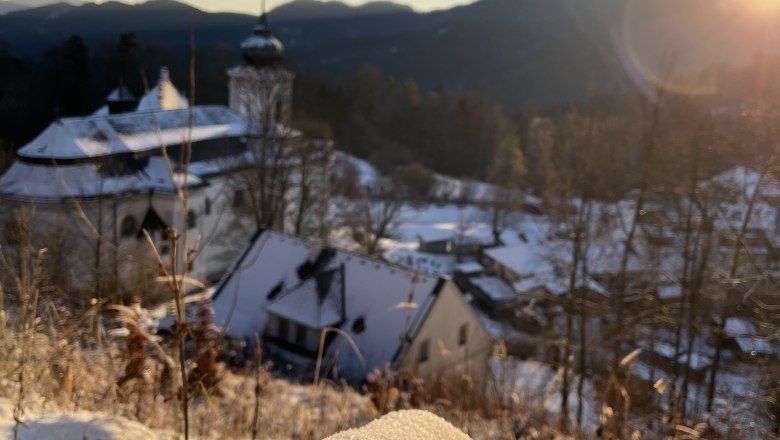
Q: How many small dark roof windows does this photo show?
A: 2